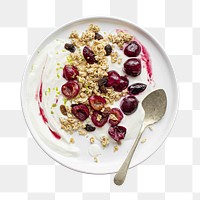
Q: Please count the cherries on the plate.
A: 14